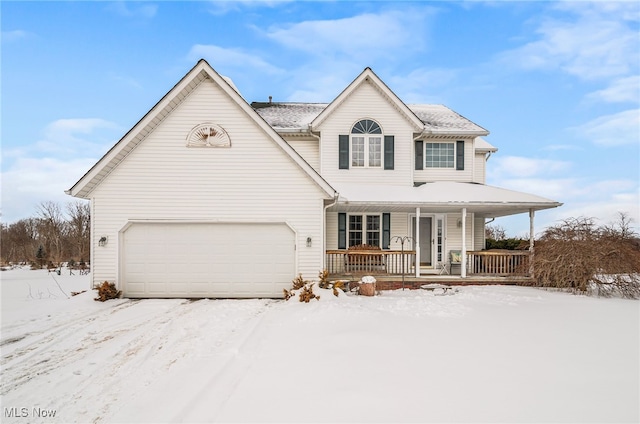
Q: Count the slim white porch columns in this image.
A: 3